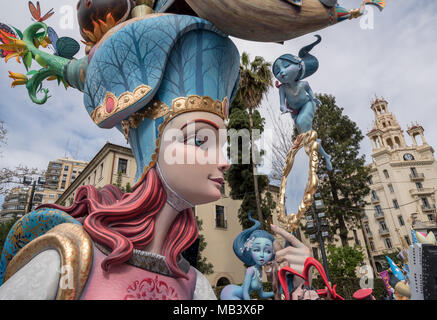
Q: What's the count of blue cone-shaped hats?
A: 1